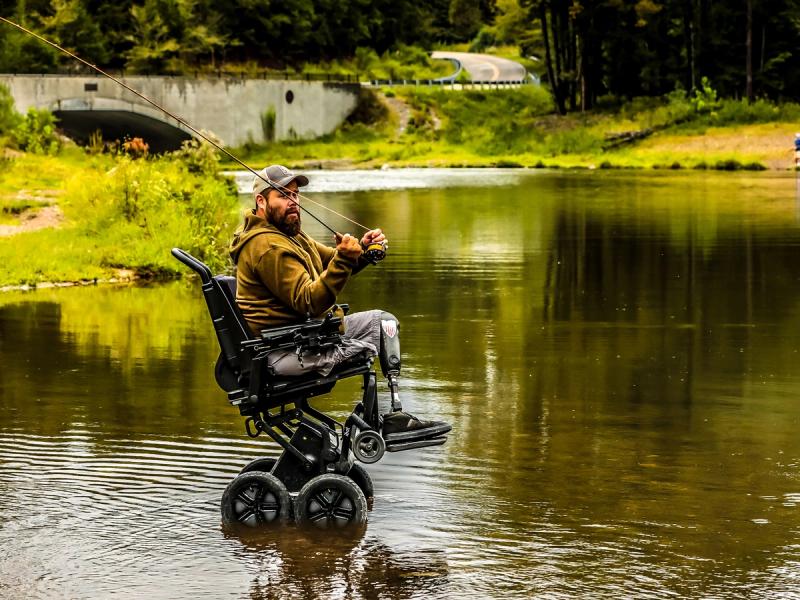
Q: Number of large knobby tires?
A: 4